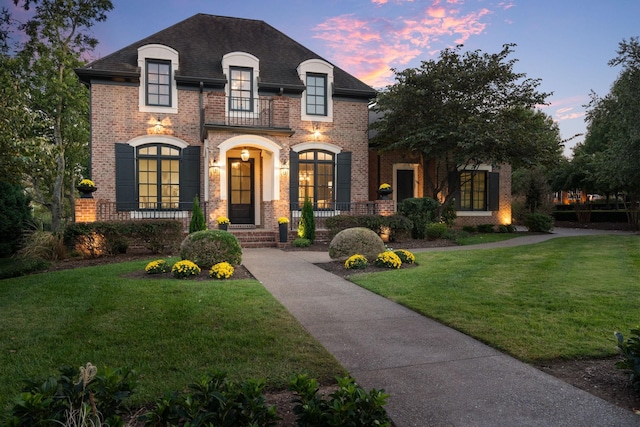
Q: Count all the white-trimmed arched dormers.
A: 3